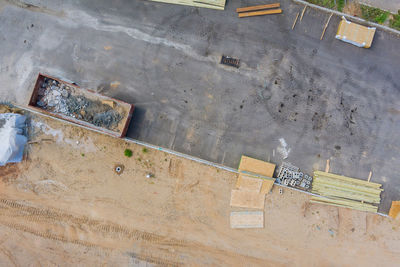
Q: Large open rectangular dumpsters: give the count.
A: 1